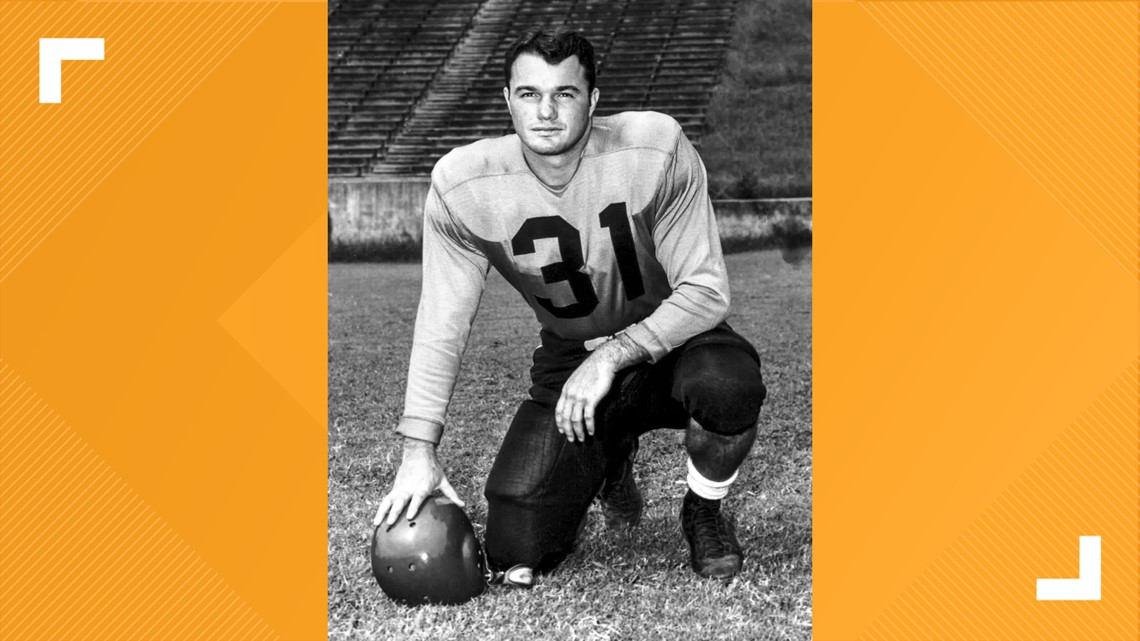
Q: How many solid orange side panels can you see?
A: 2